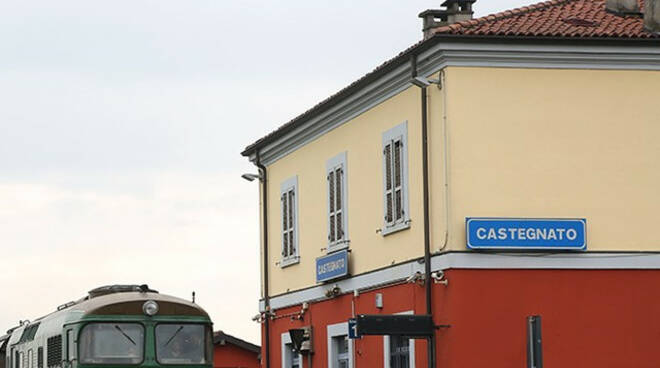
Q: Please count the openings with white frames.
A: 6